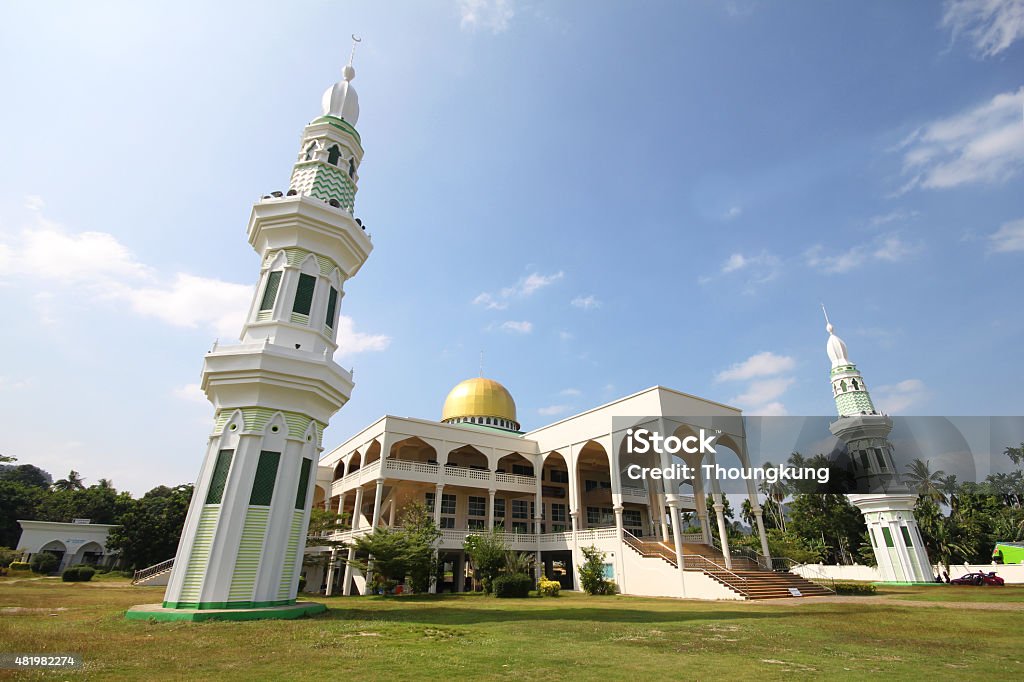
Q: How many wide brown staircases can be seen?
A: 1